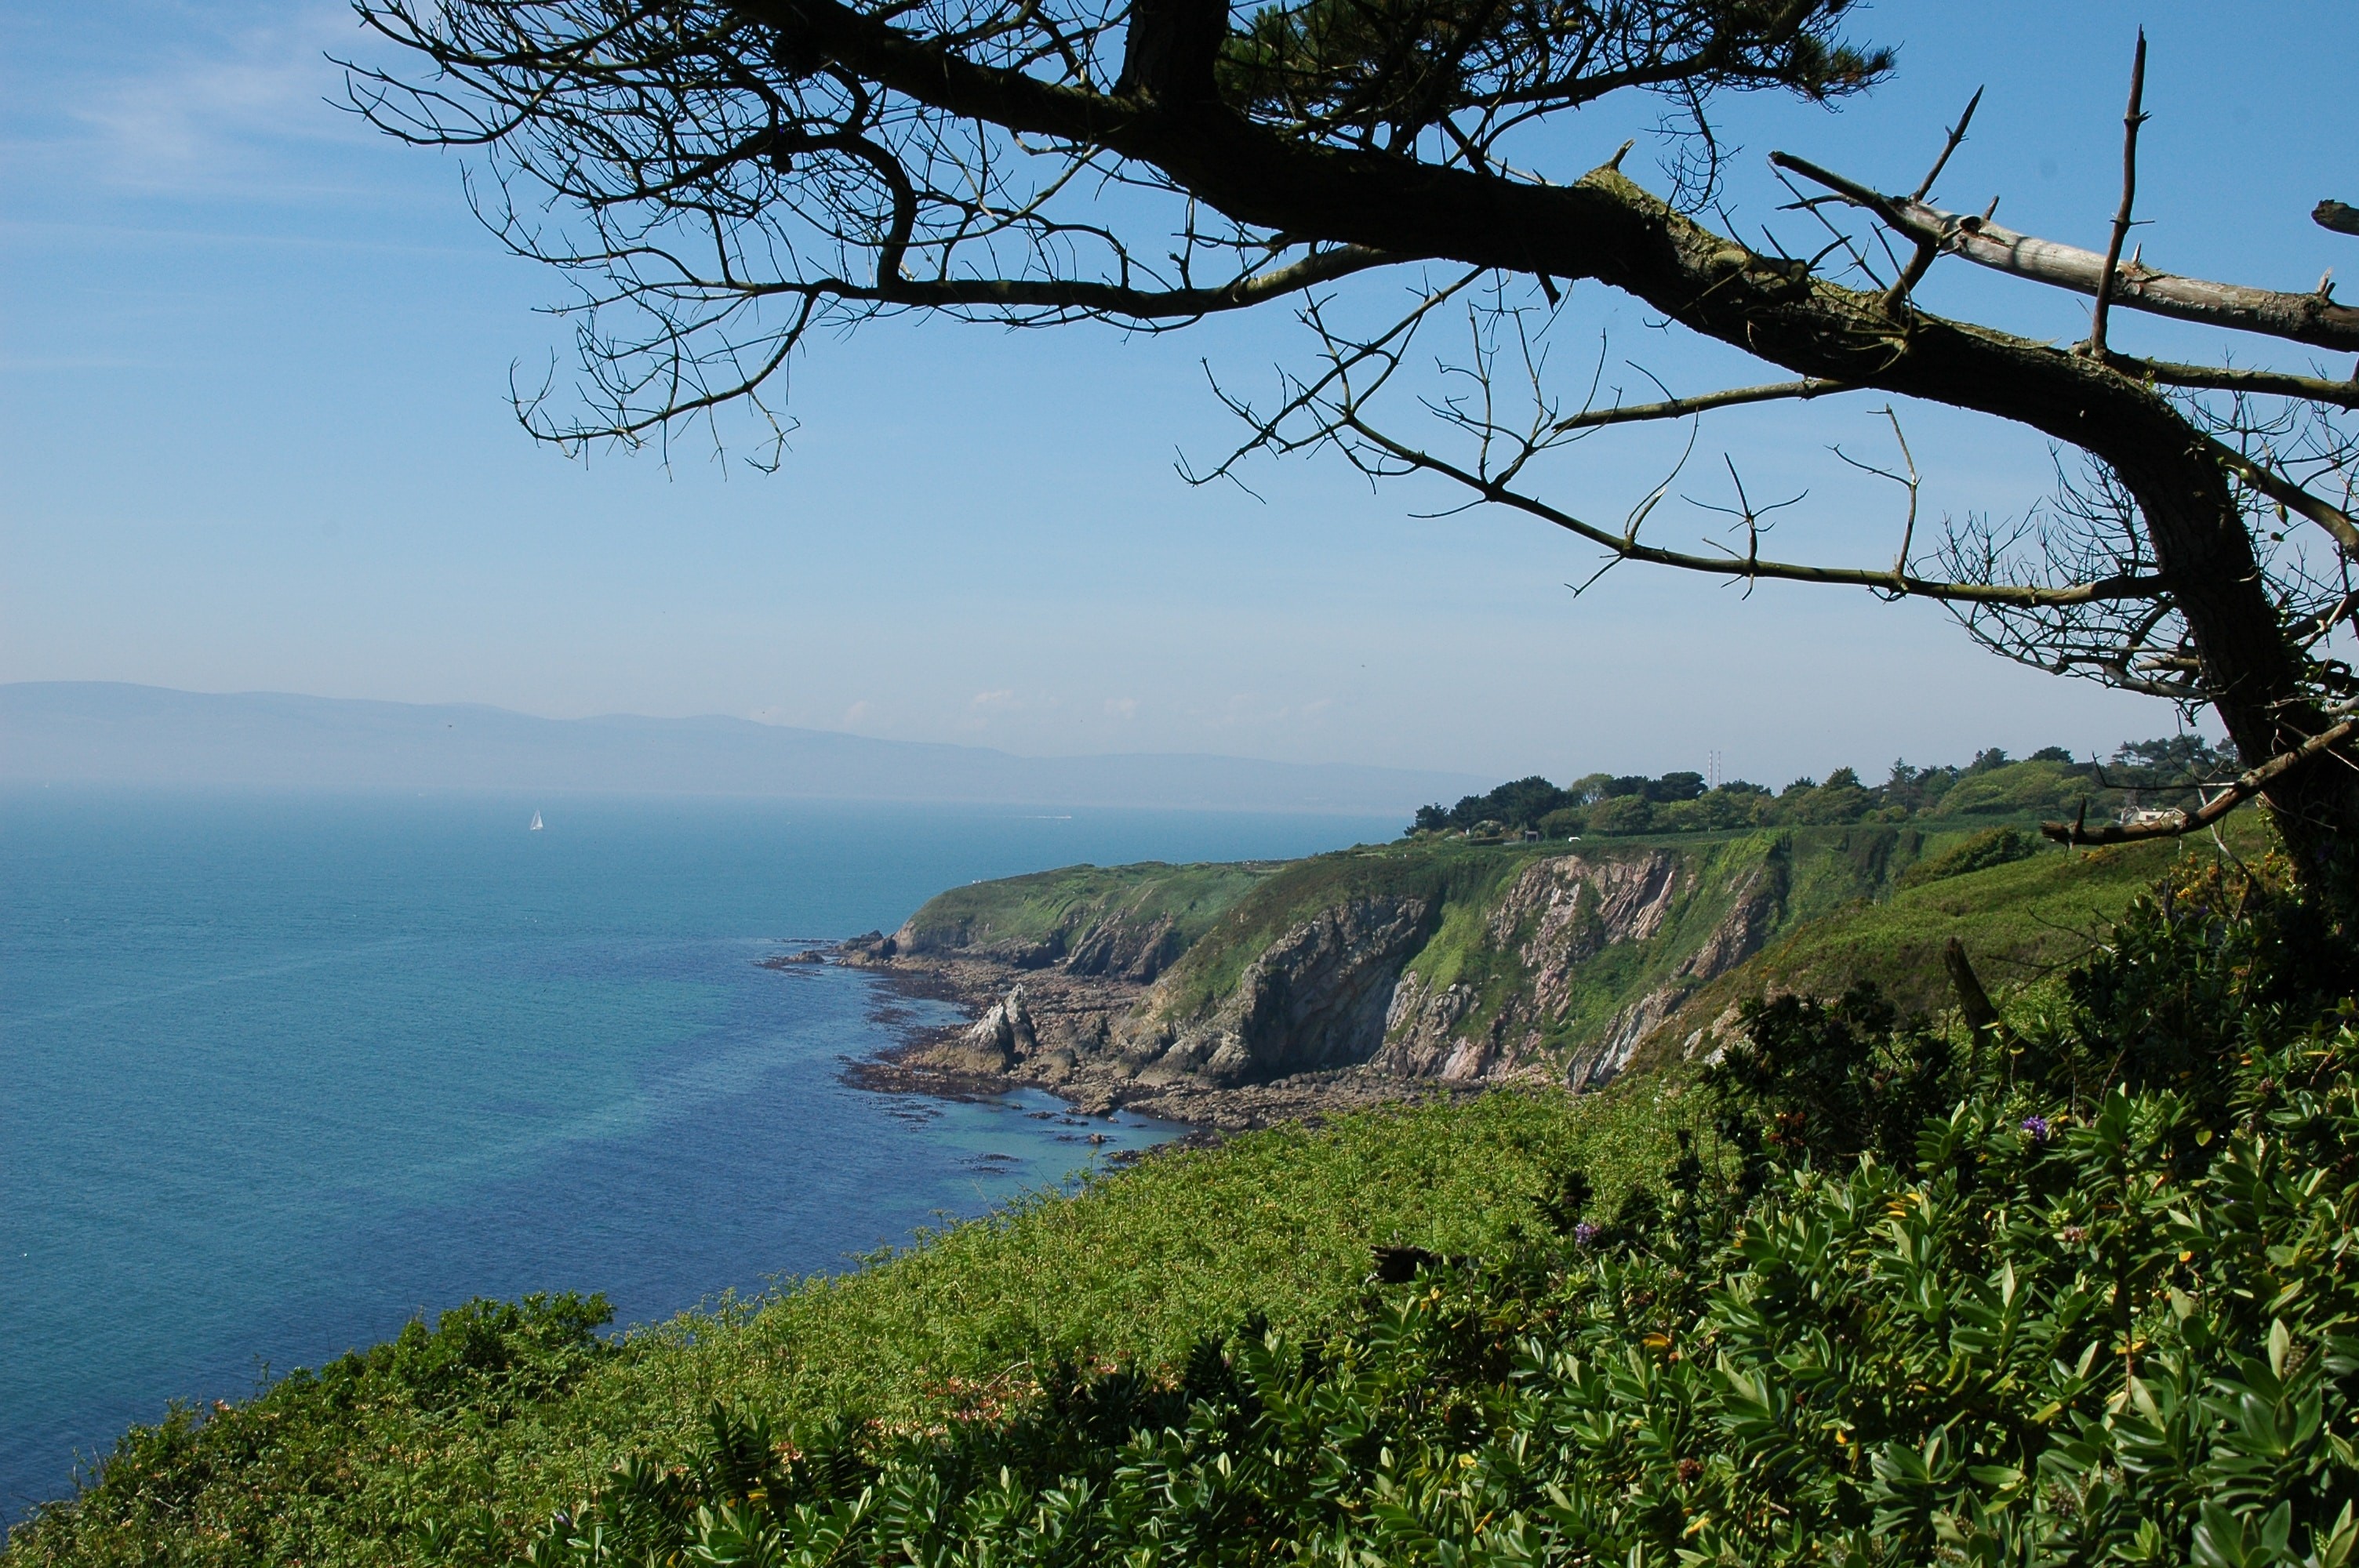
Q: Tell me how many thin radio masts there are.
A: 2